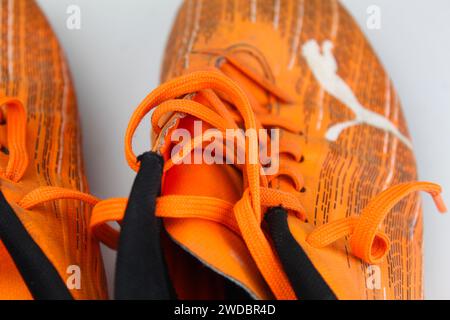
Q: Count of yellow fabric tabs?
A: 0